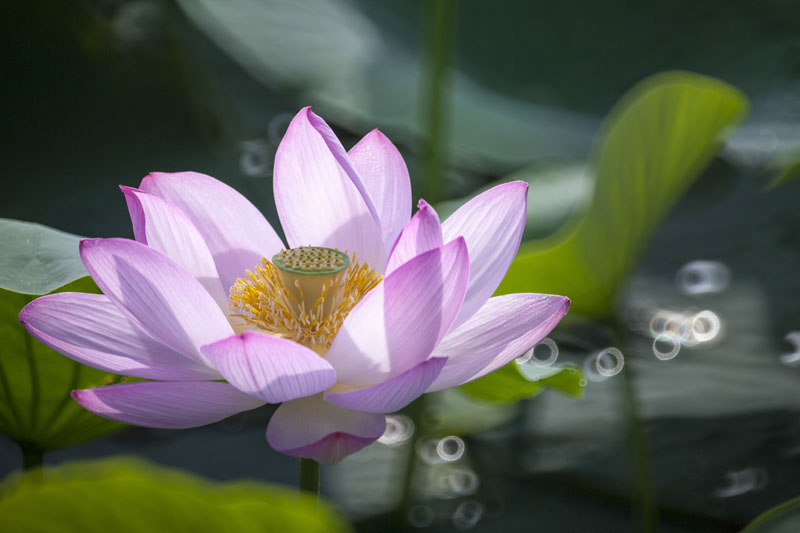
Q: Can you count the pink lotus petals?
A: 14